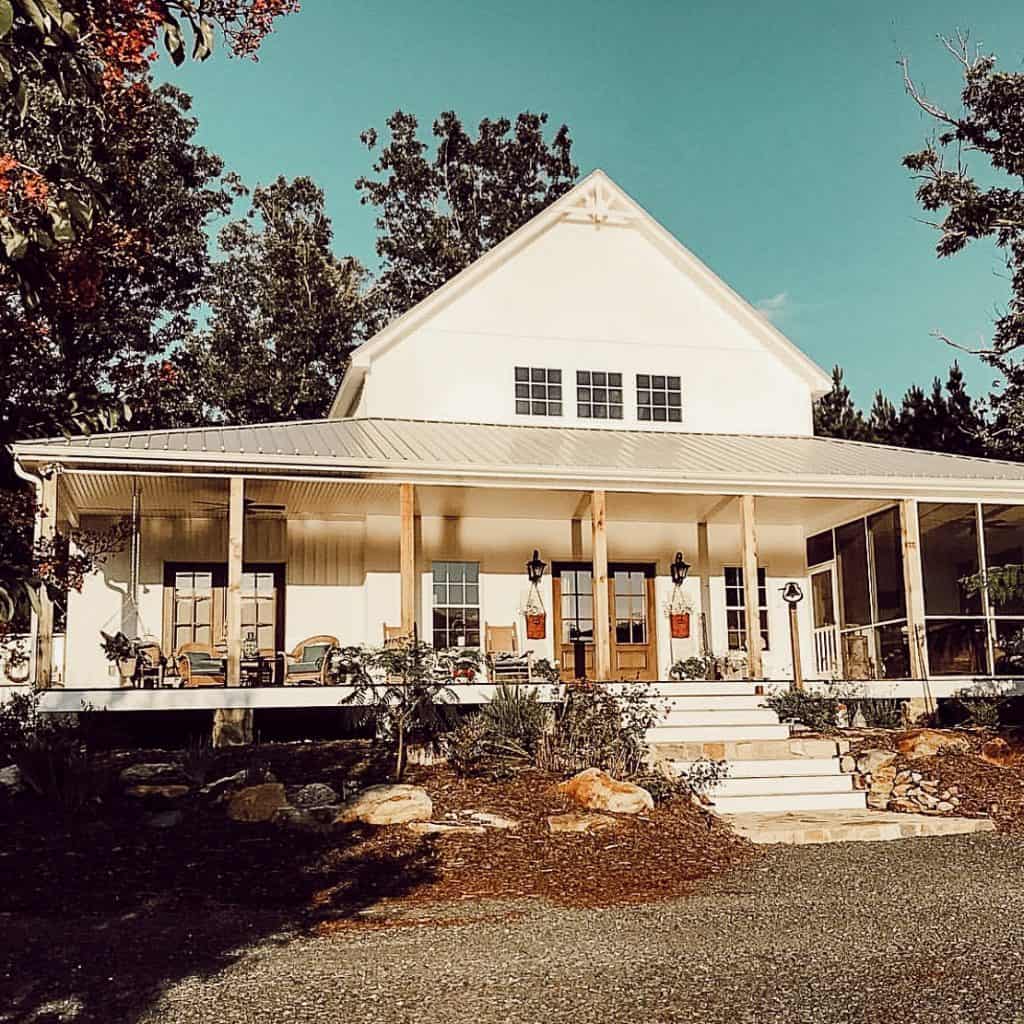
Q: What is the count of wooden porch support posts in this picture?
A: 6